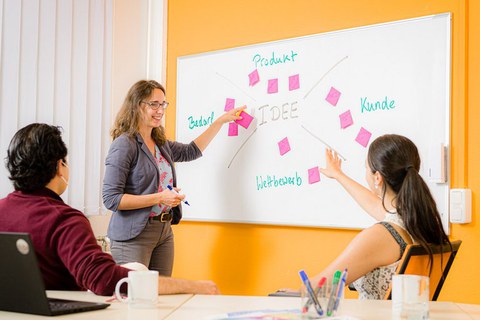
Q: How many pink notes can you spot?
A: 11